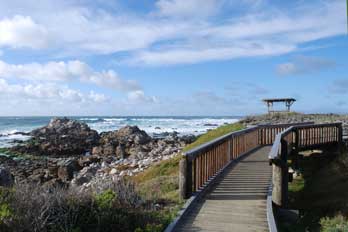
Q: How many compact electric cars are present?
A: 0